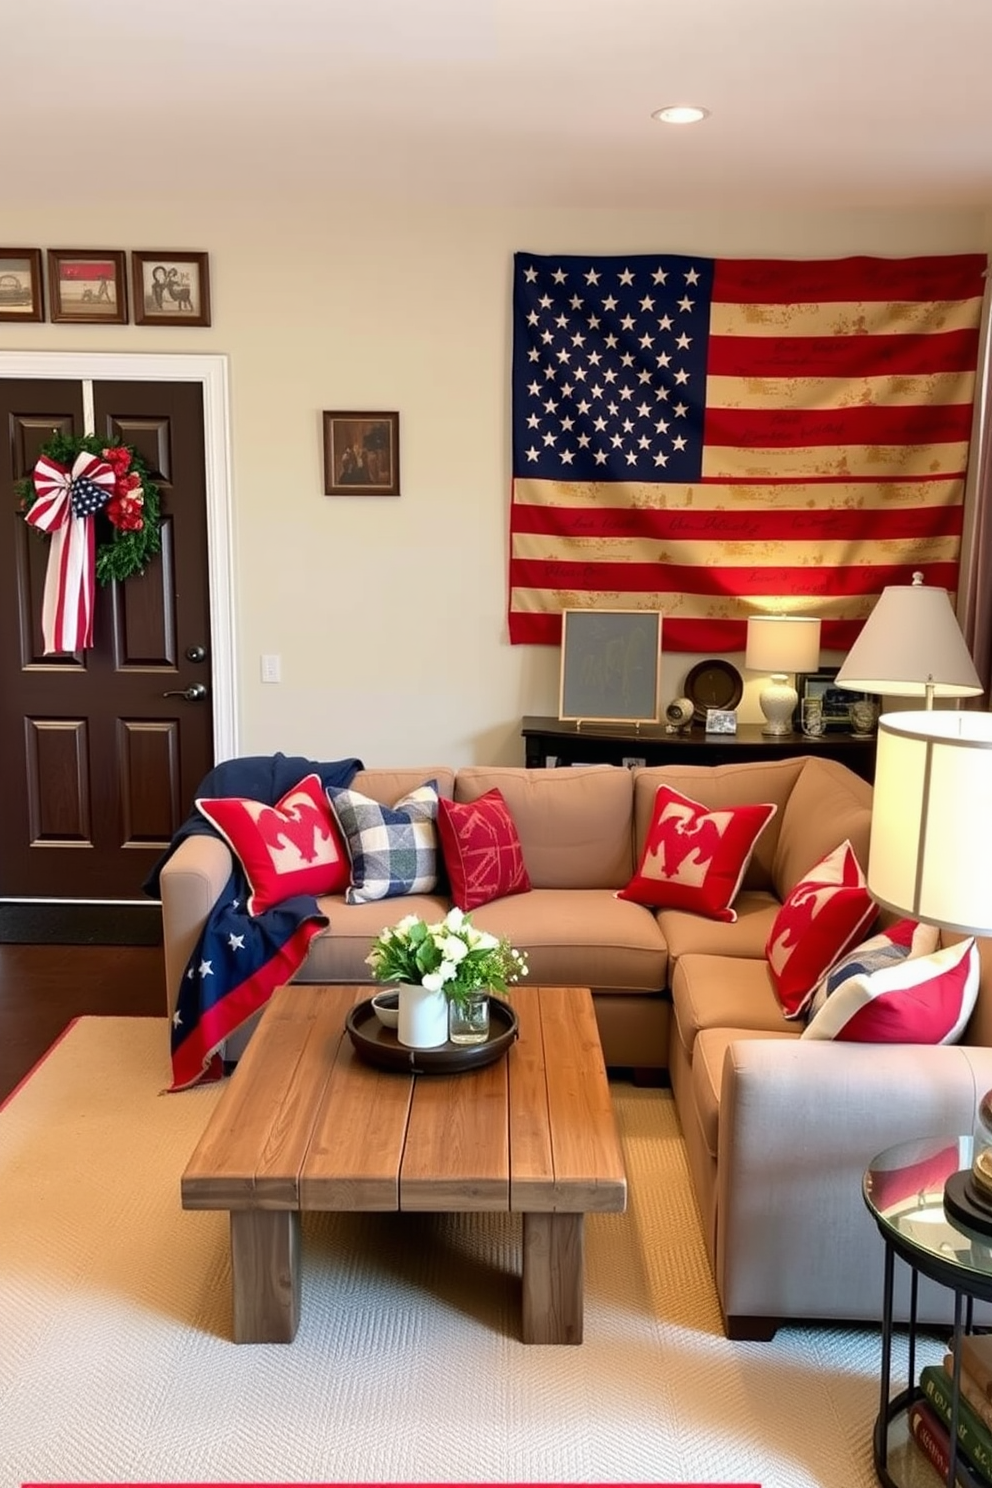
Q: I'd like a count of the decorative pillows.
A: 7